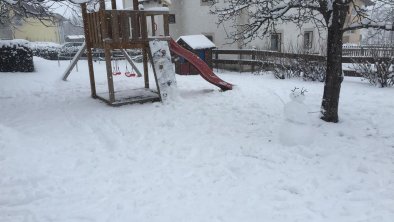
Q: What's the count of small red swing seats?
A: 2